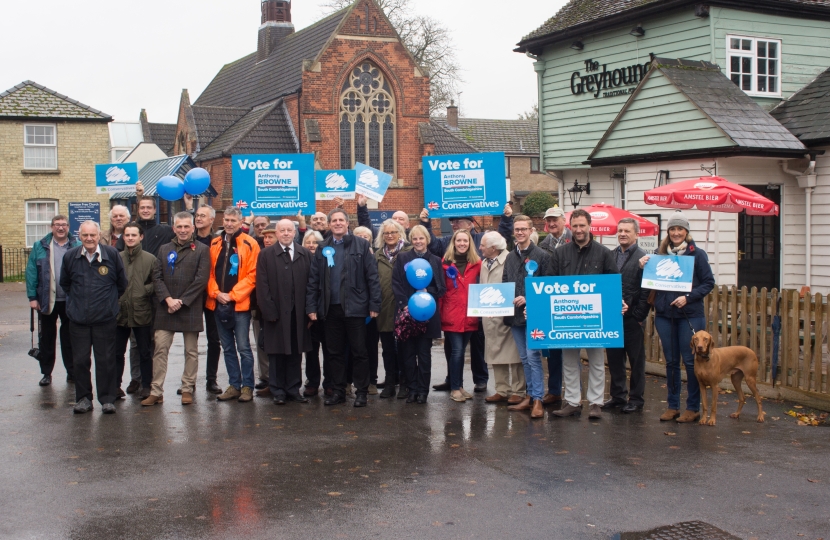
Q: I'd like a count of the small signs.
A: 5